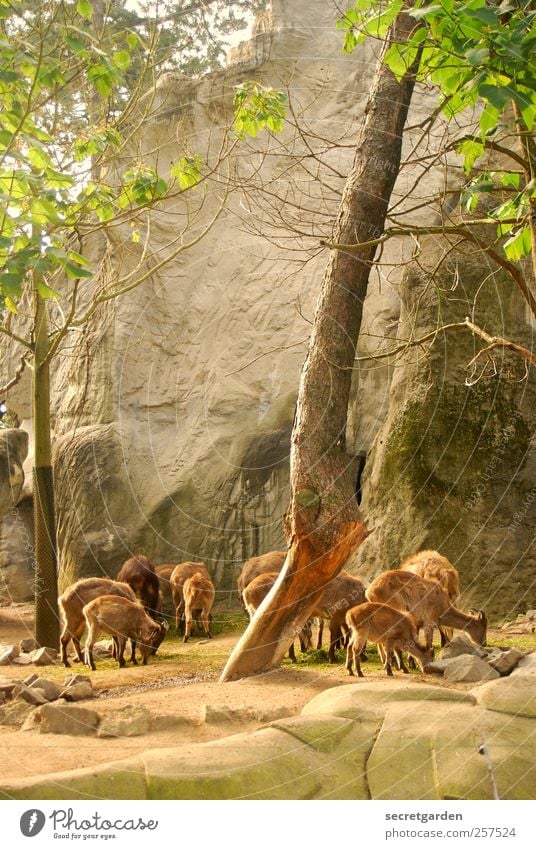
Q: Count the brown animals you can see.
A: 12